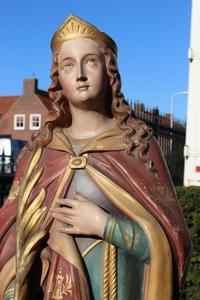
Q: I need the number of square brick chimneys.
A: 1